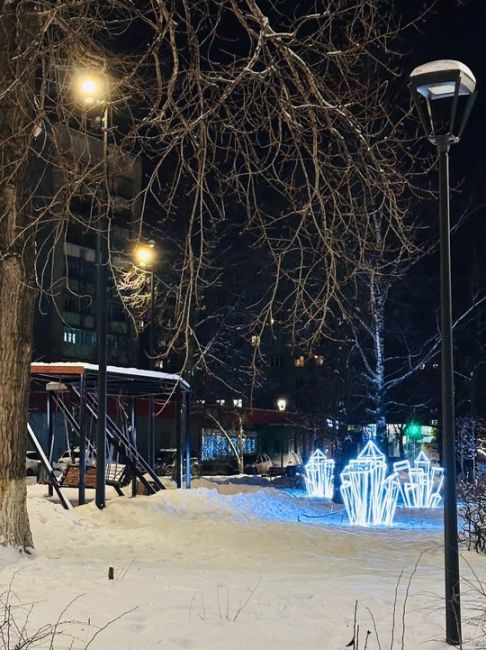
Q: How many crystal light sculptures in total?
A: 3